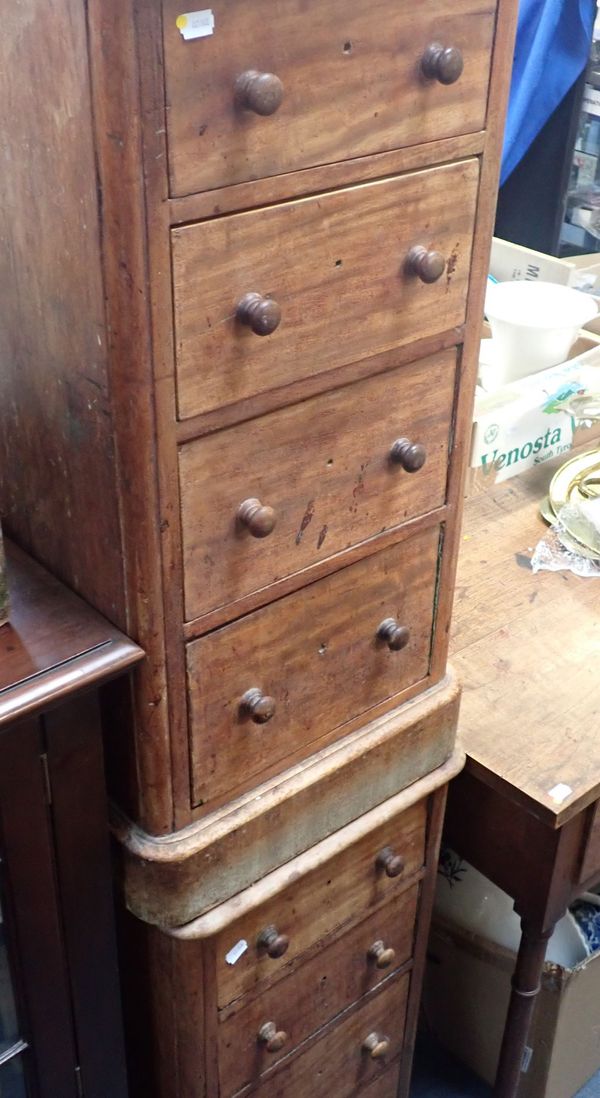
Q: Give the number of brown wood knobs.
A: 13